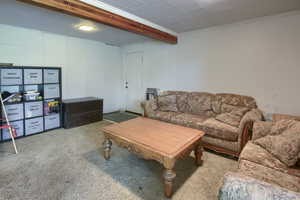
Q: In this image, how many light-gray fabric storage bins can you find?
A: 9